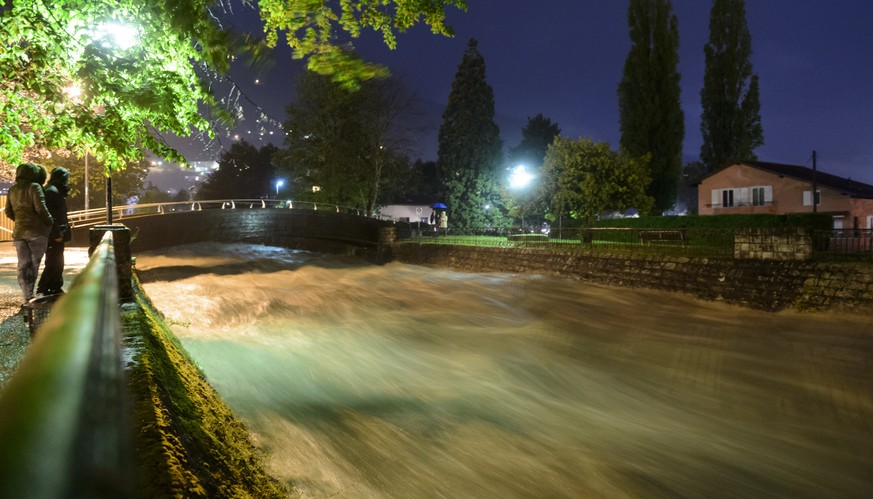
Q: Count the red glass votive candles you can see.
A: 0